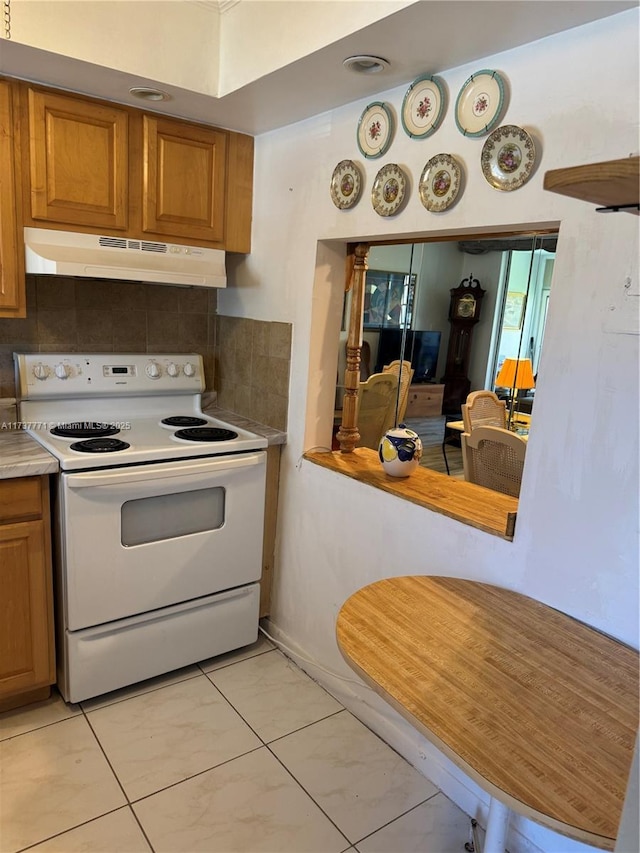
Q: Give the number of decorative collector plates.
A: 7